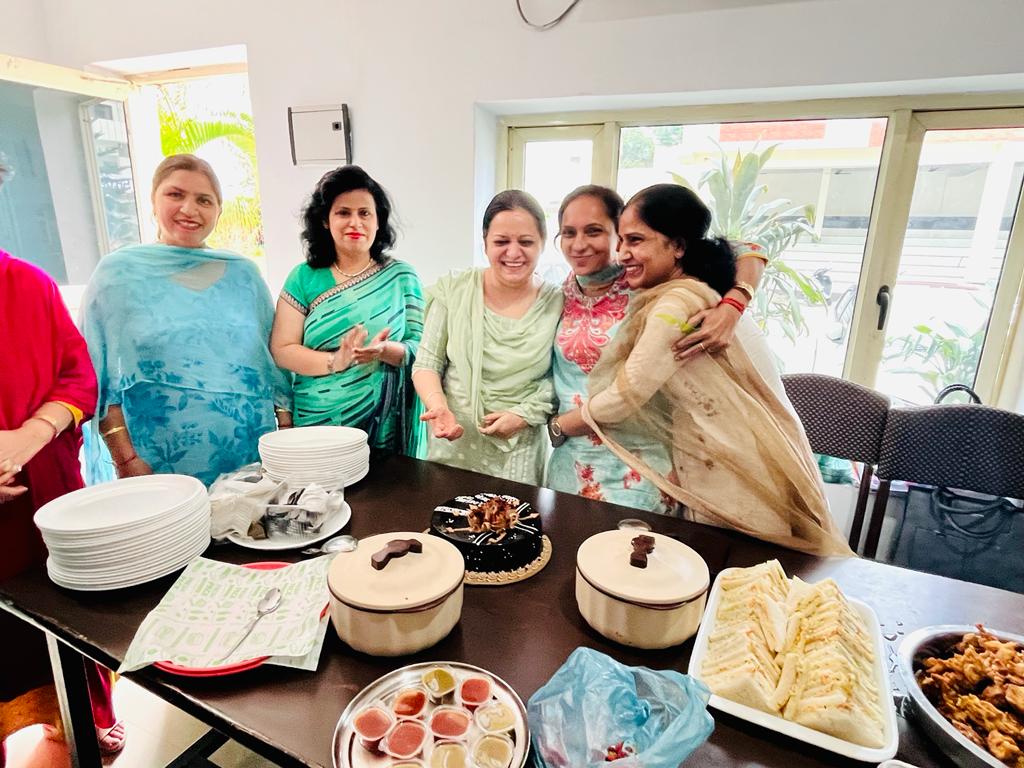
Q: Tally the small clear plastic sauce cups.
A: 10